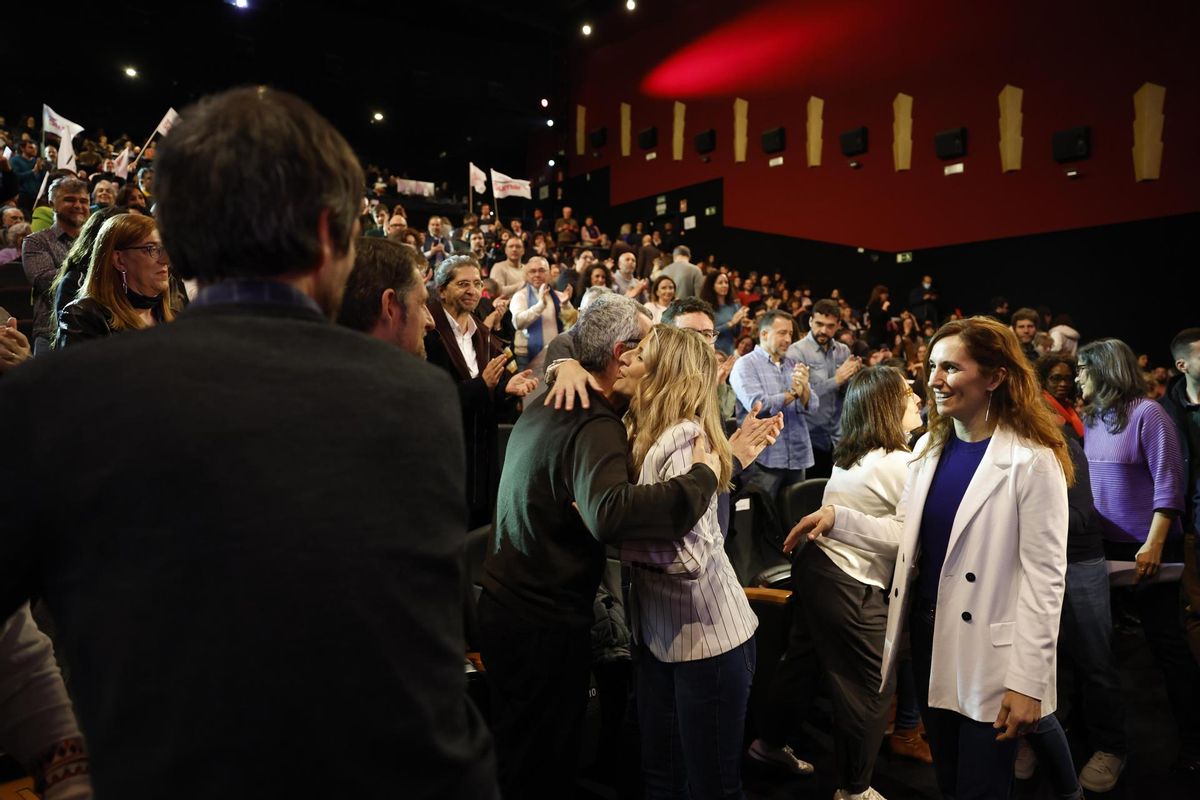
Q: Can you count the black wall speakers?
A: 7